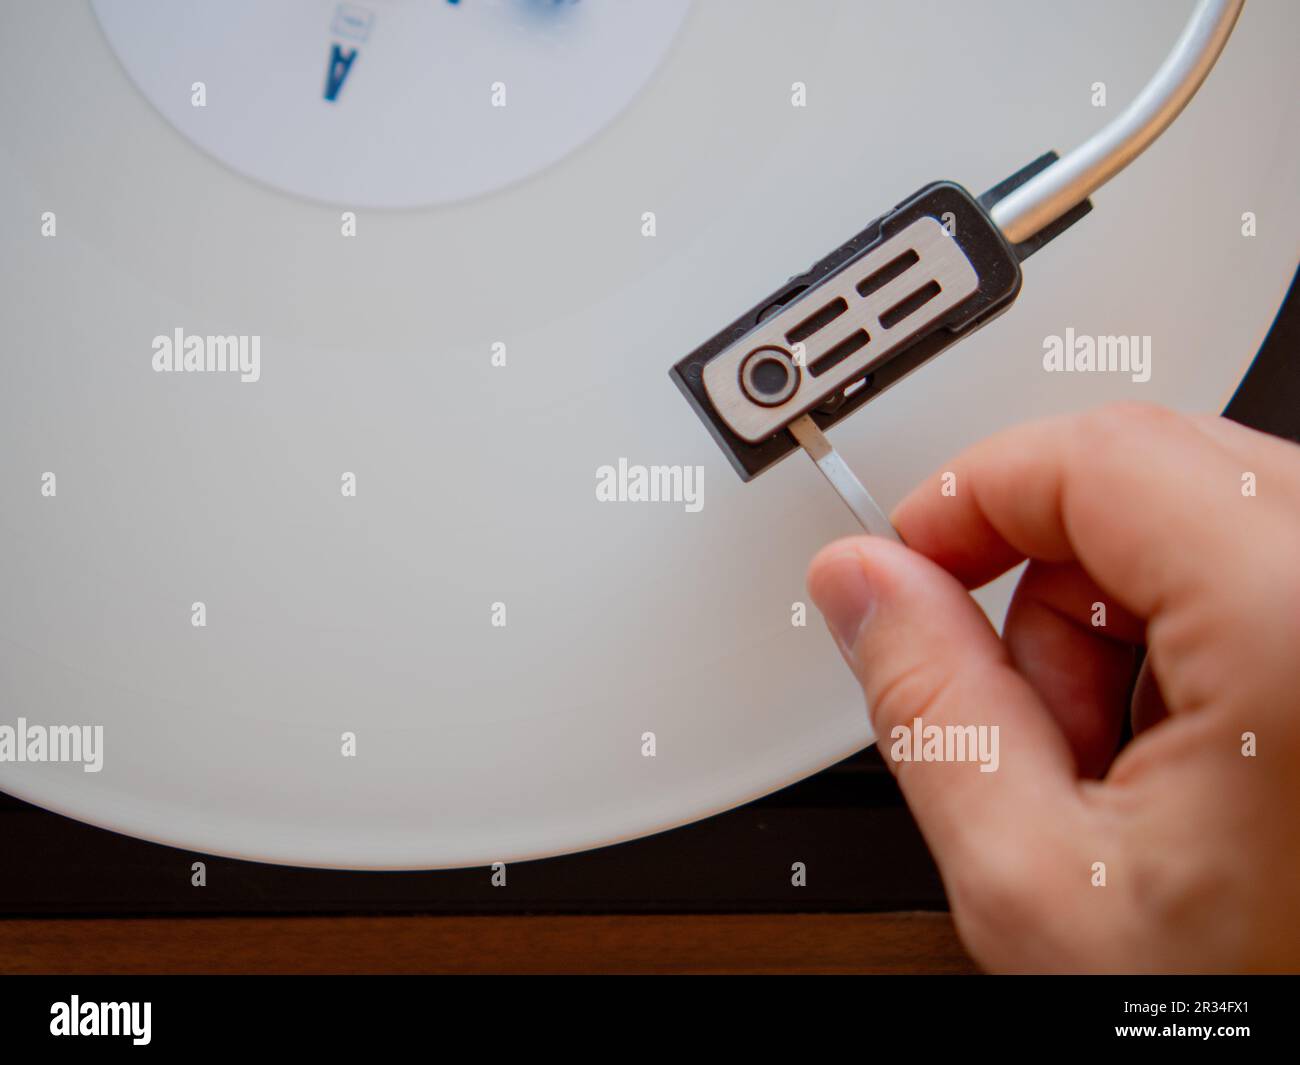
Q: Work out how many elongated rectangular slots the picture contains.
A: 4